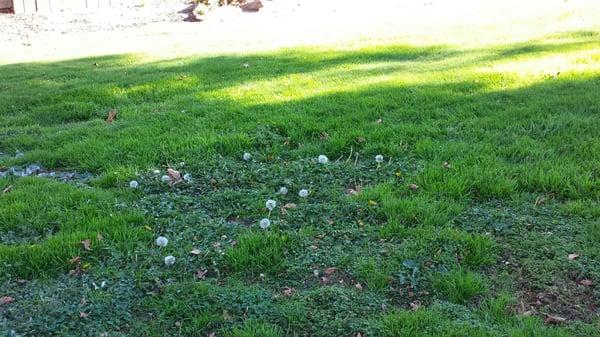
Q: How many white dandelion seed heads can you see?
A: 12